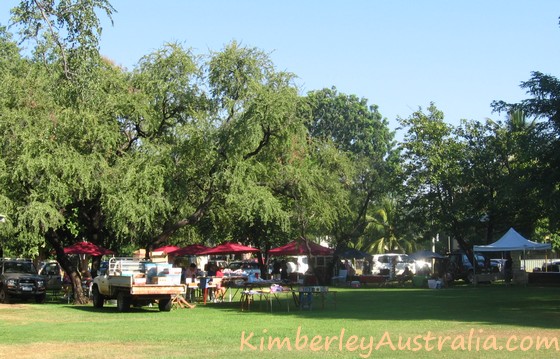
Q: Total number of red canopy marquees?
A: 5